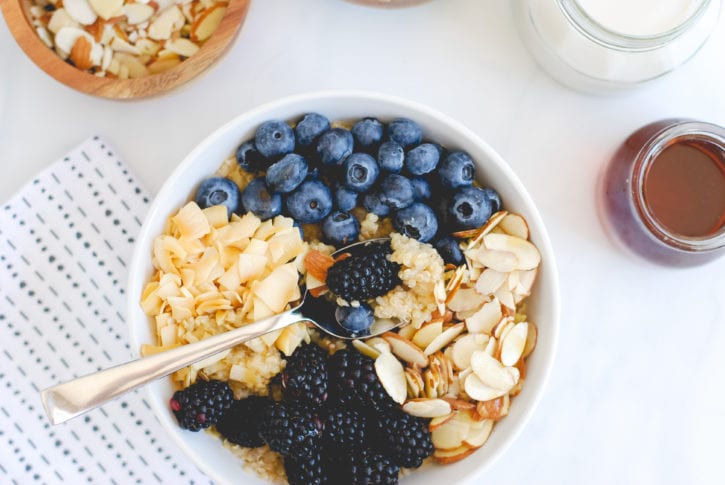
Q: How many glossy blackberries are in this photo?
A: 10